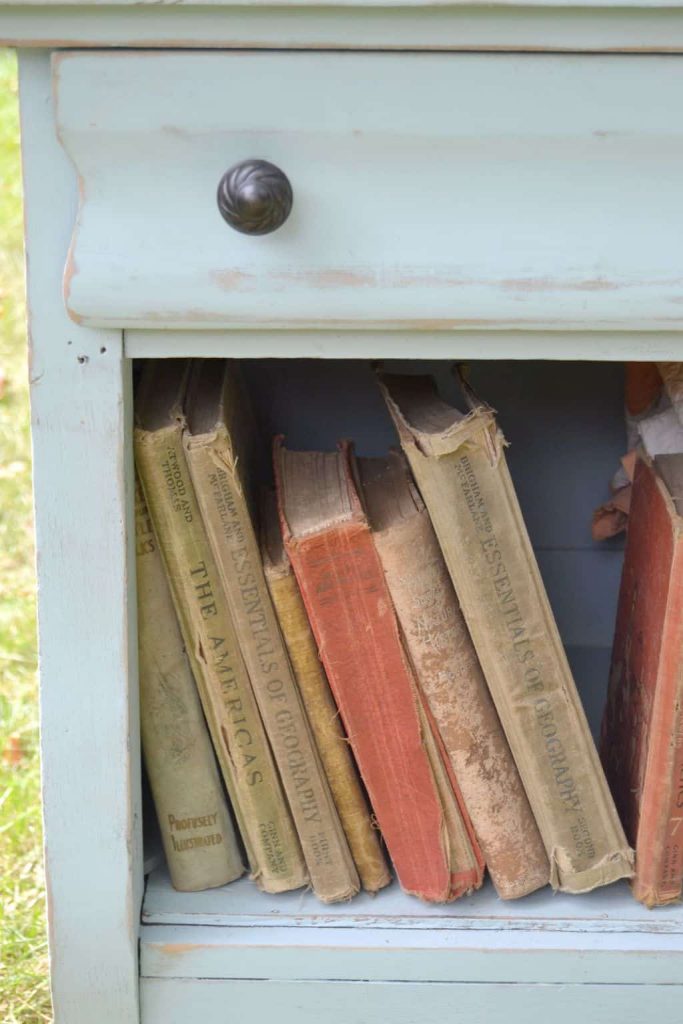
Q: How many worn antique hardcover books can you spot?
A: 8